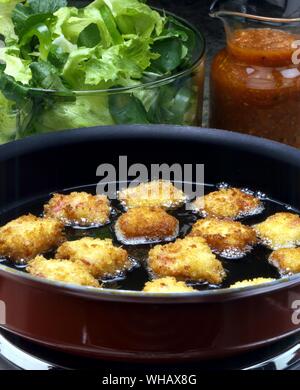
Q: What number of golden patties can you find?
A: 13